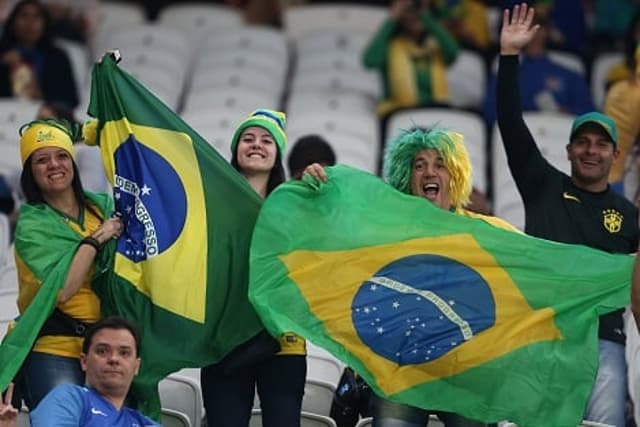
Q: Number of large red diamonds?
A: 0